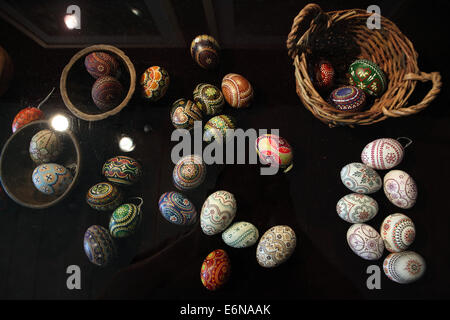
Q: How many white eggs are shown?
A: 10